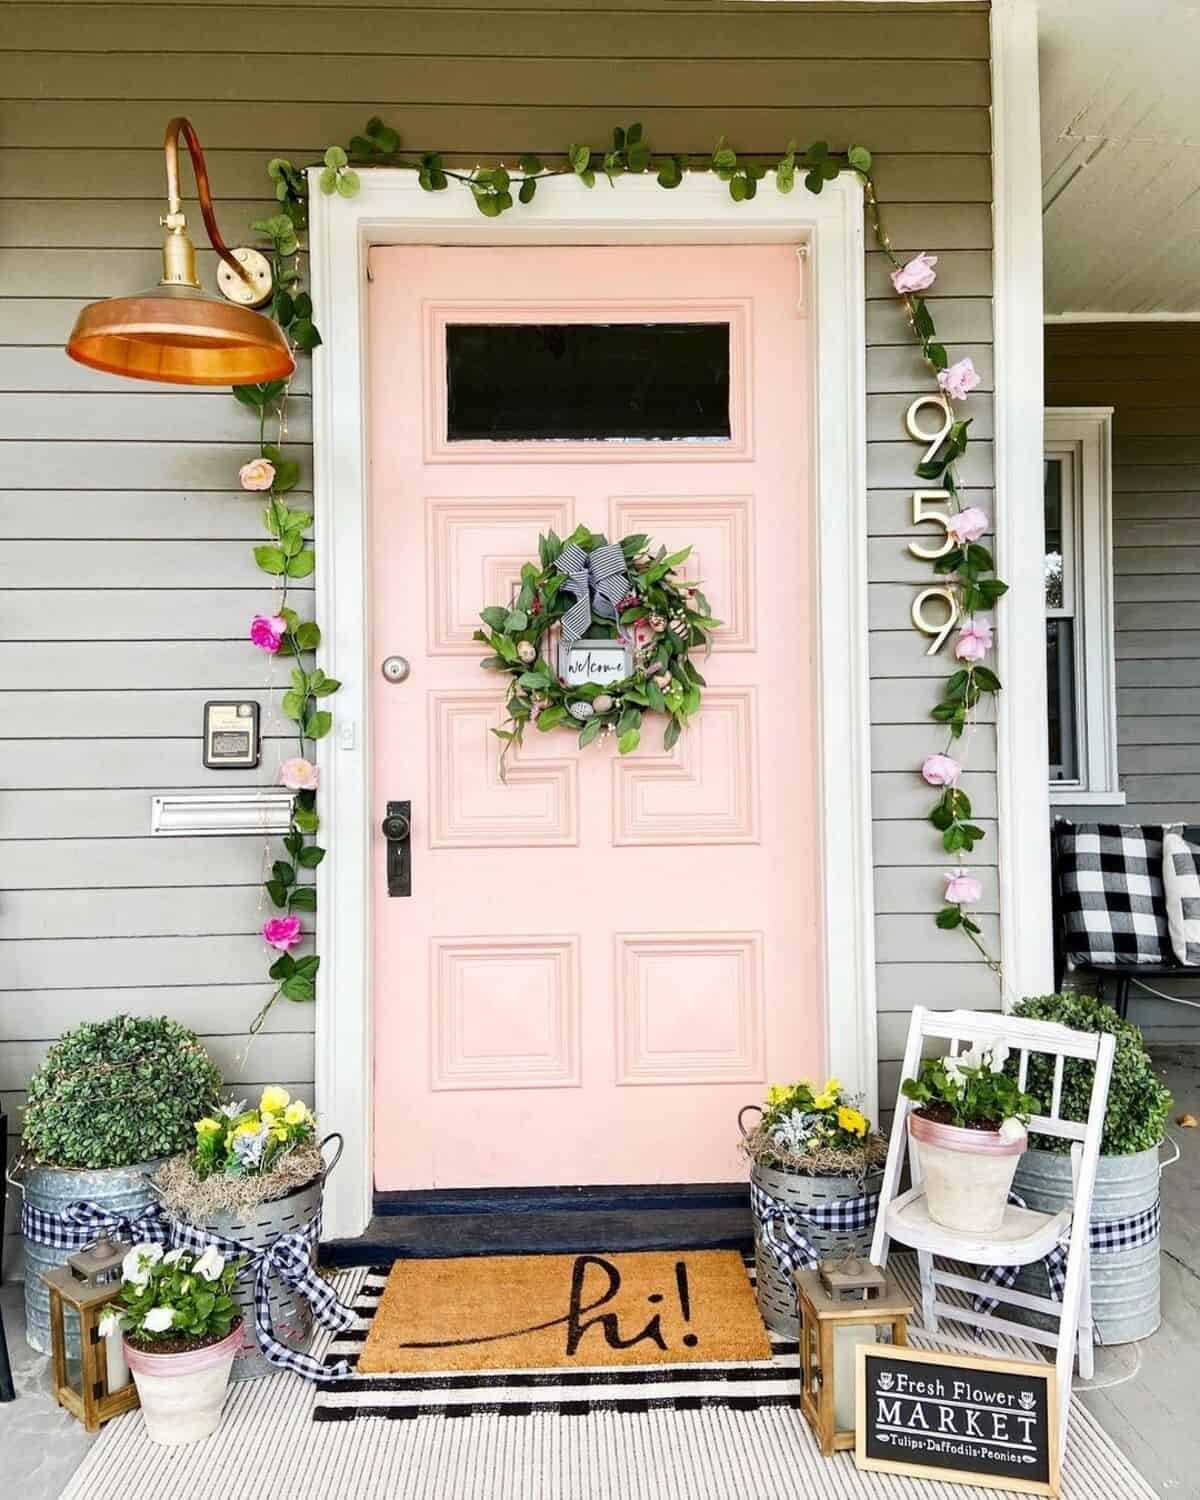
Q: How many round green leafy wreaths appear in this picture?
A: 1